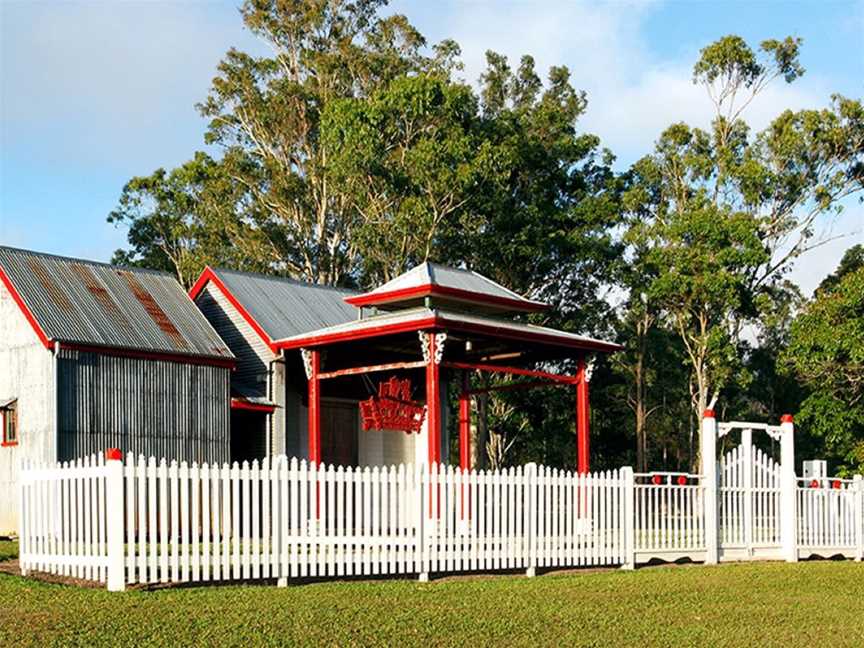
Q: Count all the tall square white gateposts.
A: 2